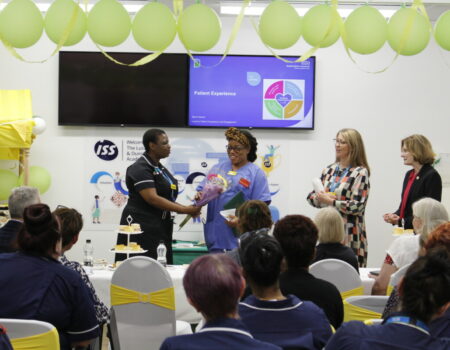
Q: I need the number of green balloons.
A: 12